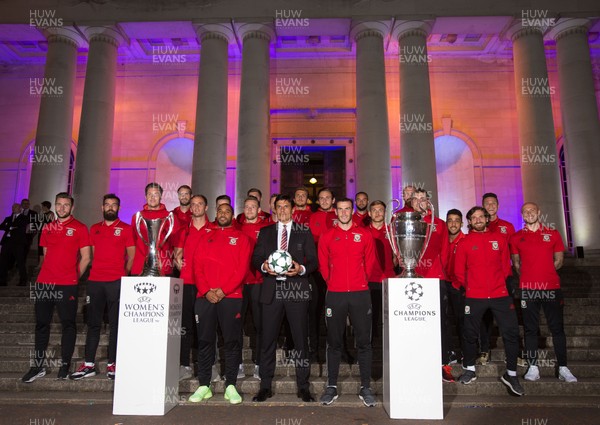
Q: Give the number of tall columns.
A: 8